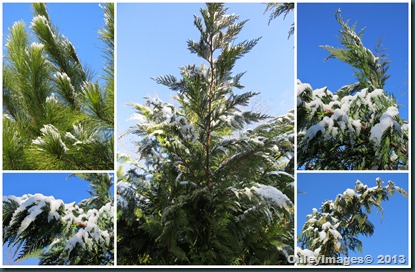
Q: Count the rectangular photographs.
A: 5